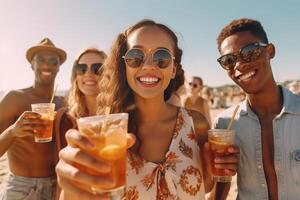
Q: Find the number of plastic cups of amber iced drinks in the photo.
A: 3